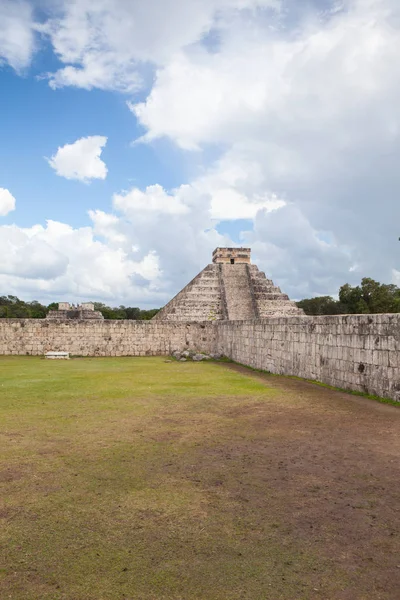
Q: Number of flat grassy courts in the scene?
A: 1